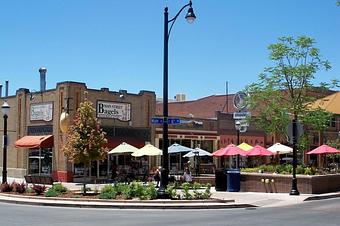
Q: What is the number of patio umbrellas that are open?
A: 9